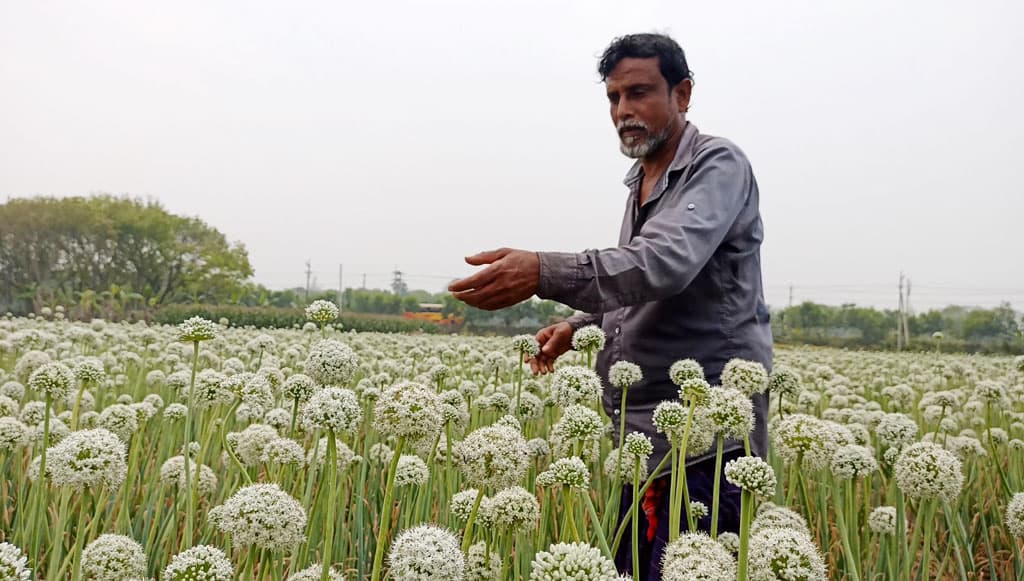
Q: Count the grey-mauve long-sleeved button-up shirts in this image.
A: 1